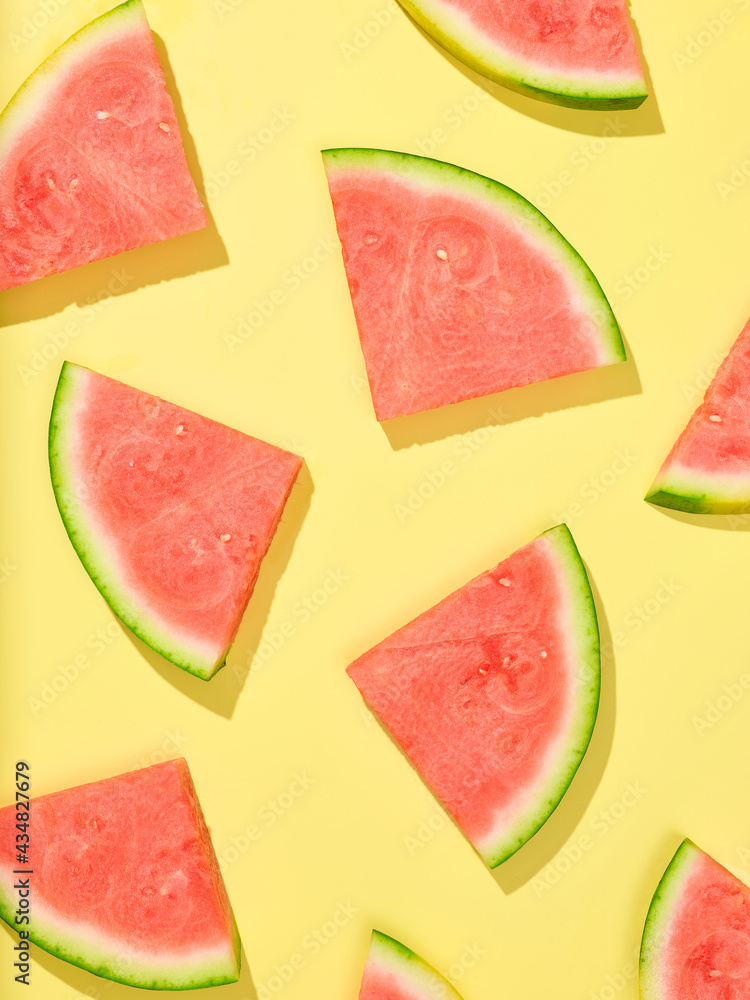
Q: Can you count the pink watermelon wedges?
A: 9